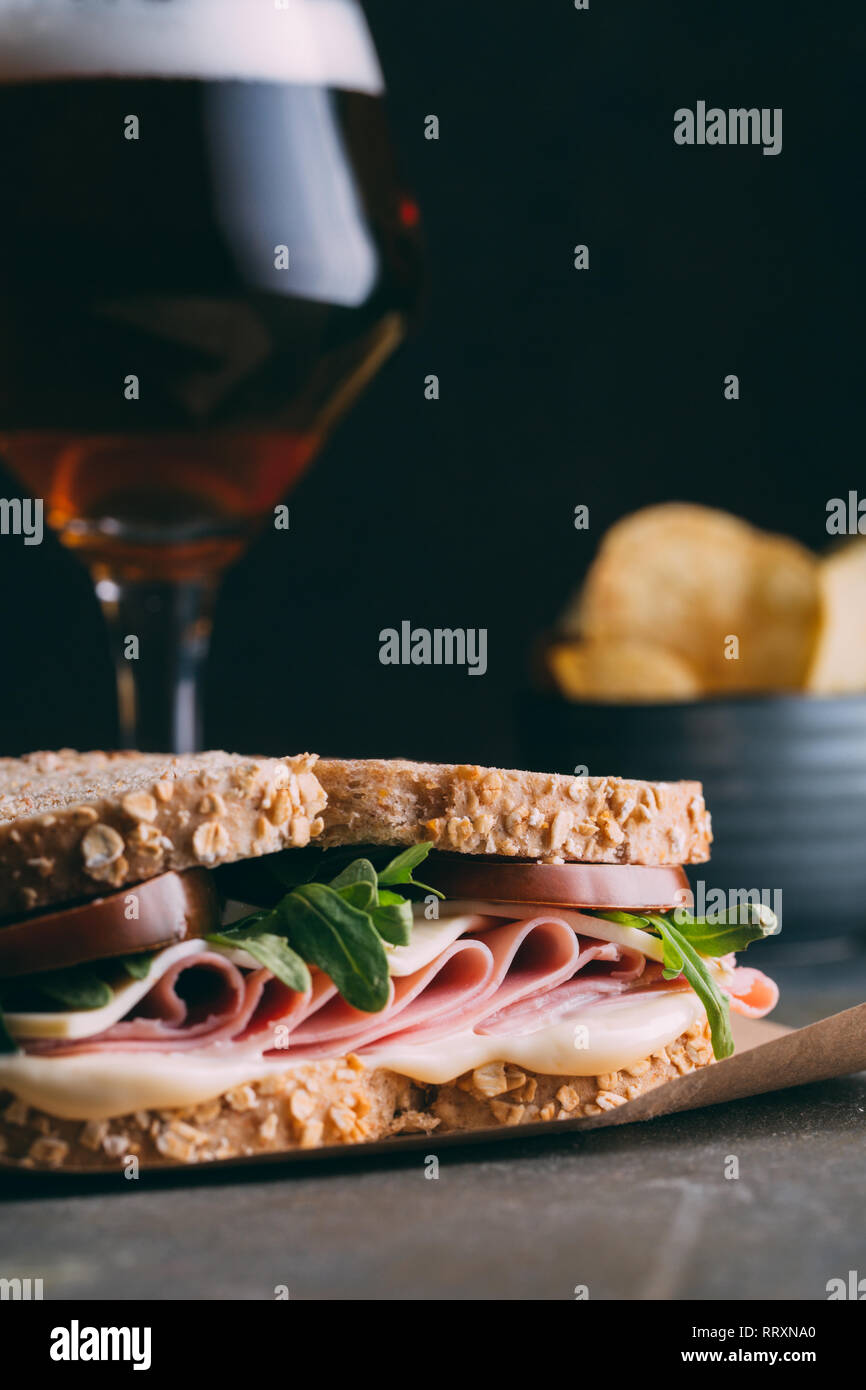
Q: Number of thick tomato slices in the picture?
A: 2